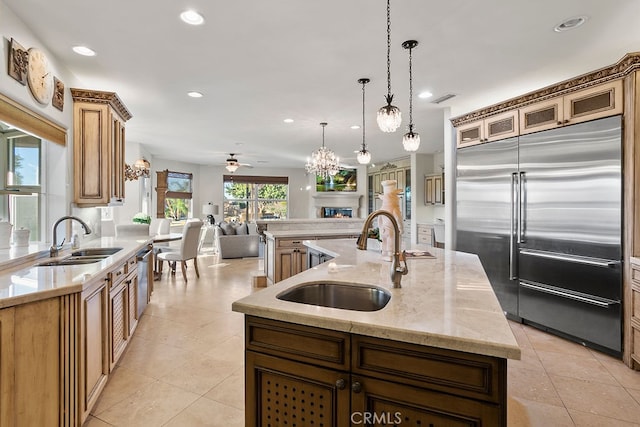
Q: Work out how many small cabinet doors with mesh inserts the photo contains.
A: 4